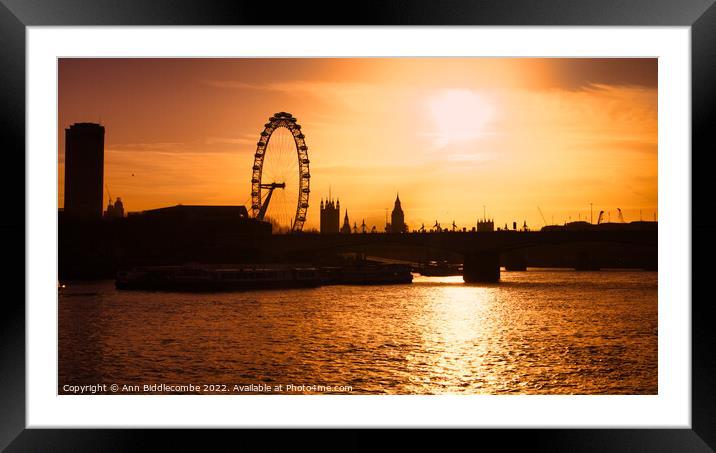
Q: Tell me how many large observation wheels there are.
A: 1